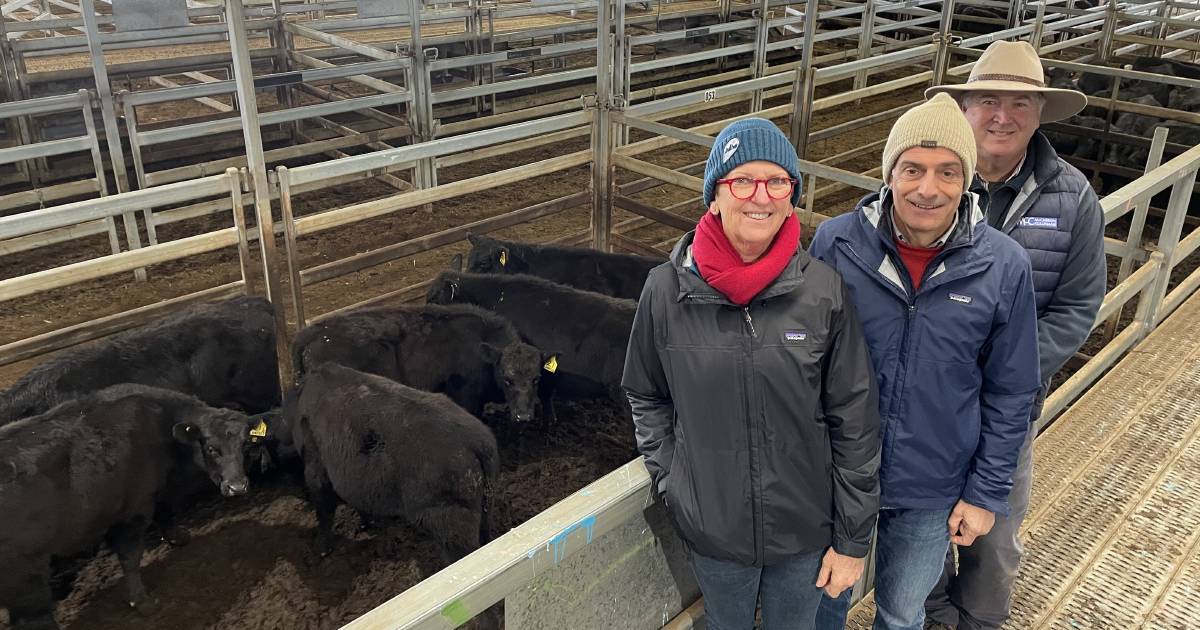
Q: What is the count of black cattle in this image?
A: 6